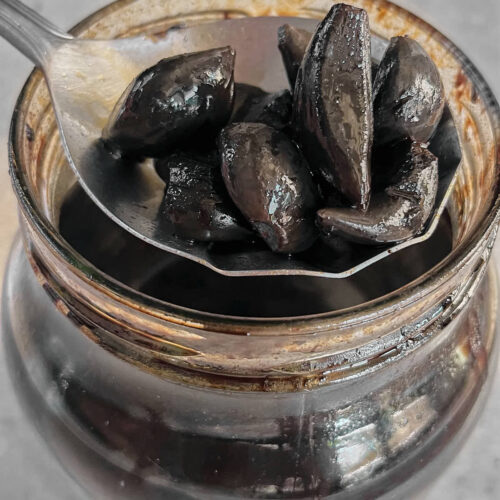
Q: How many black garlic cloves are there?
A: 8